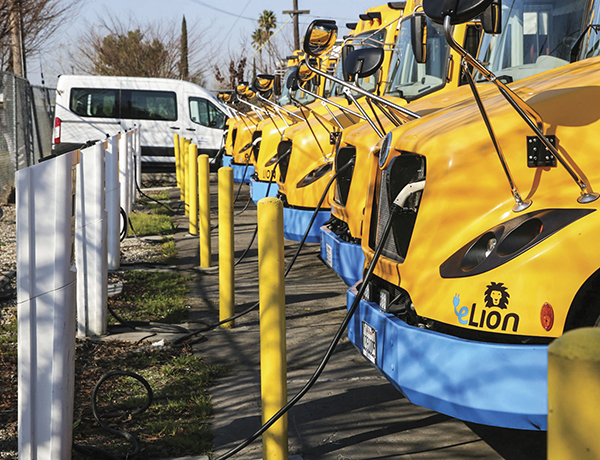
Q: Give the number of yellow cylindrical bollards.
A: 8